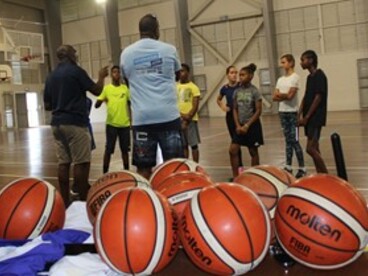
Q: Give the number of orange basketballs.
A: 8